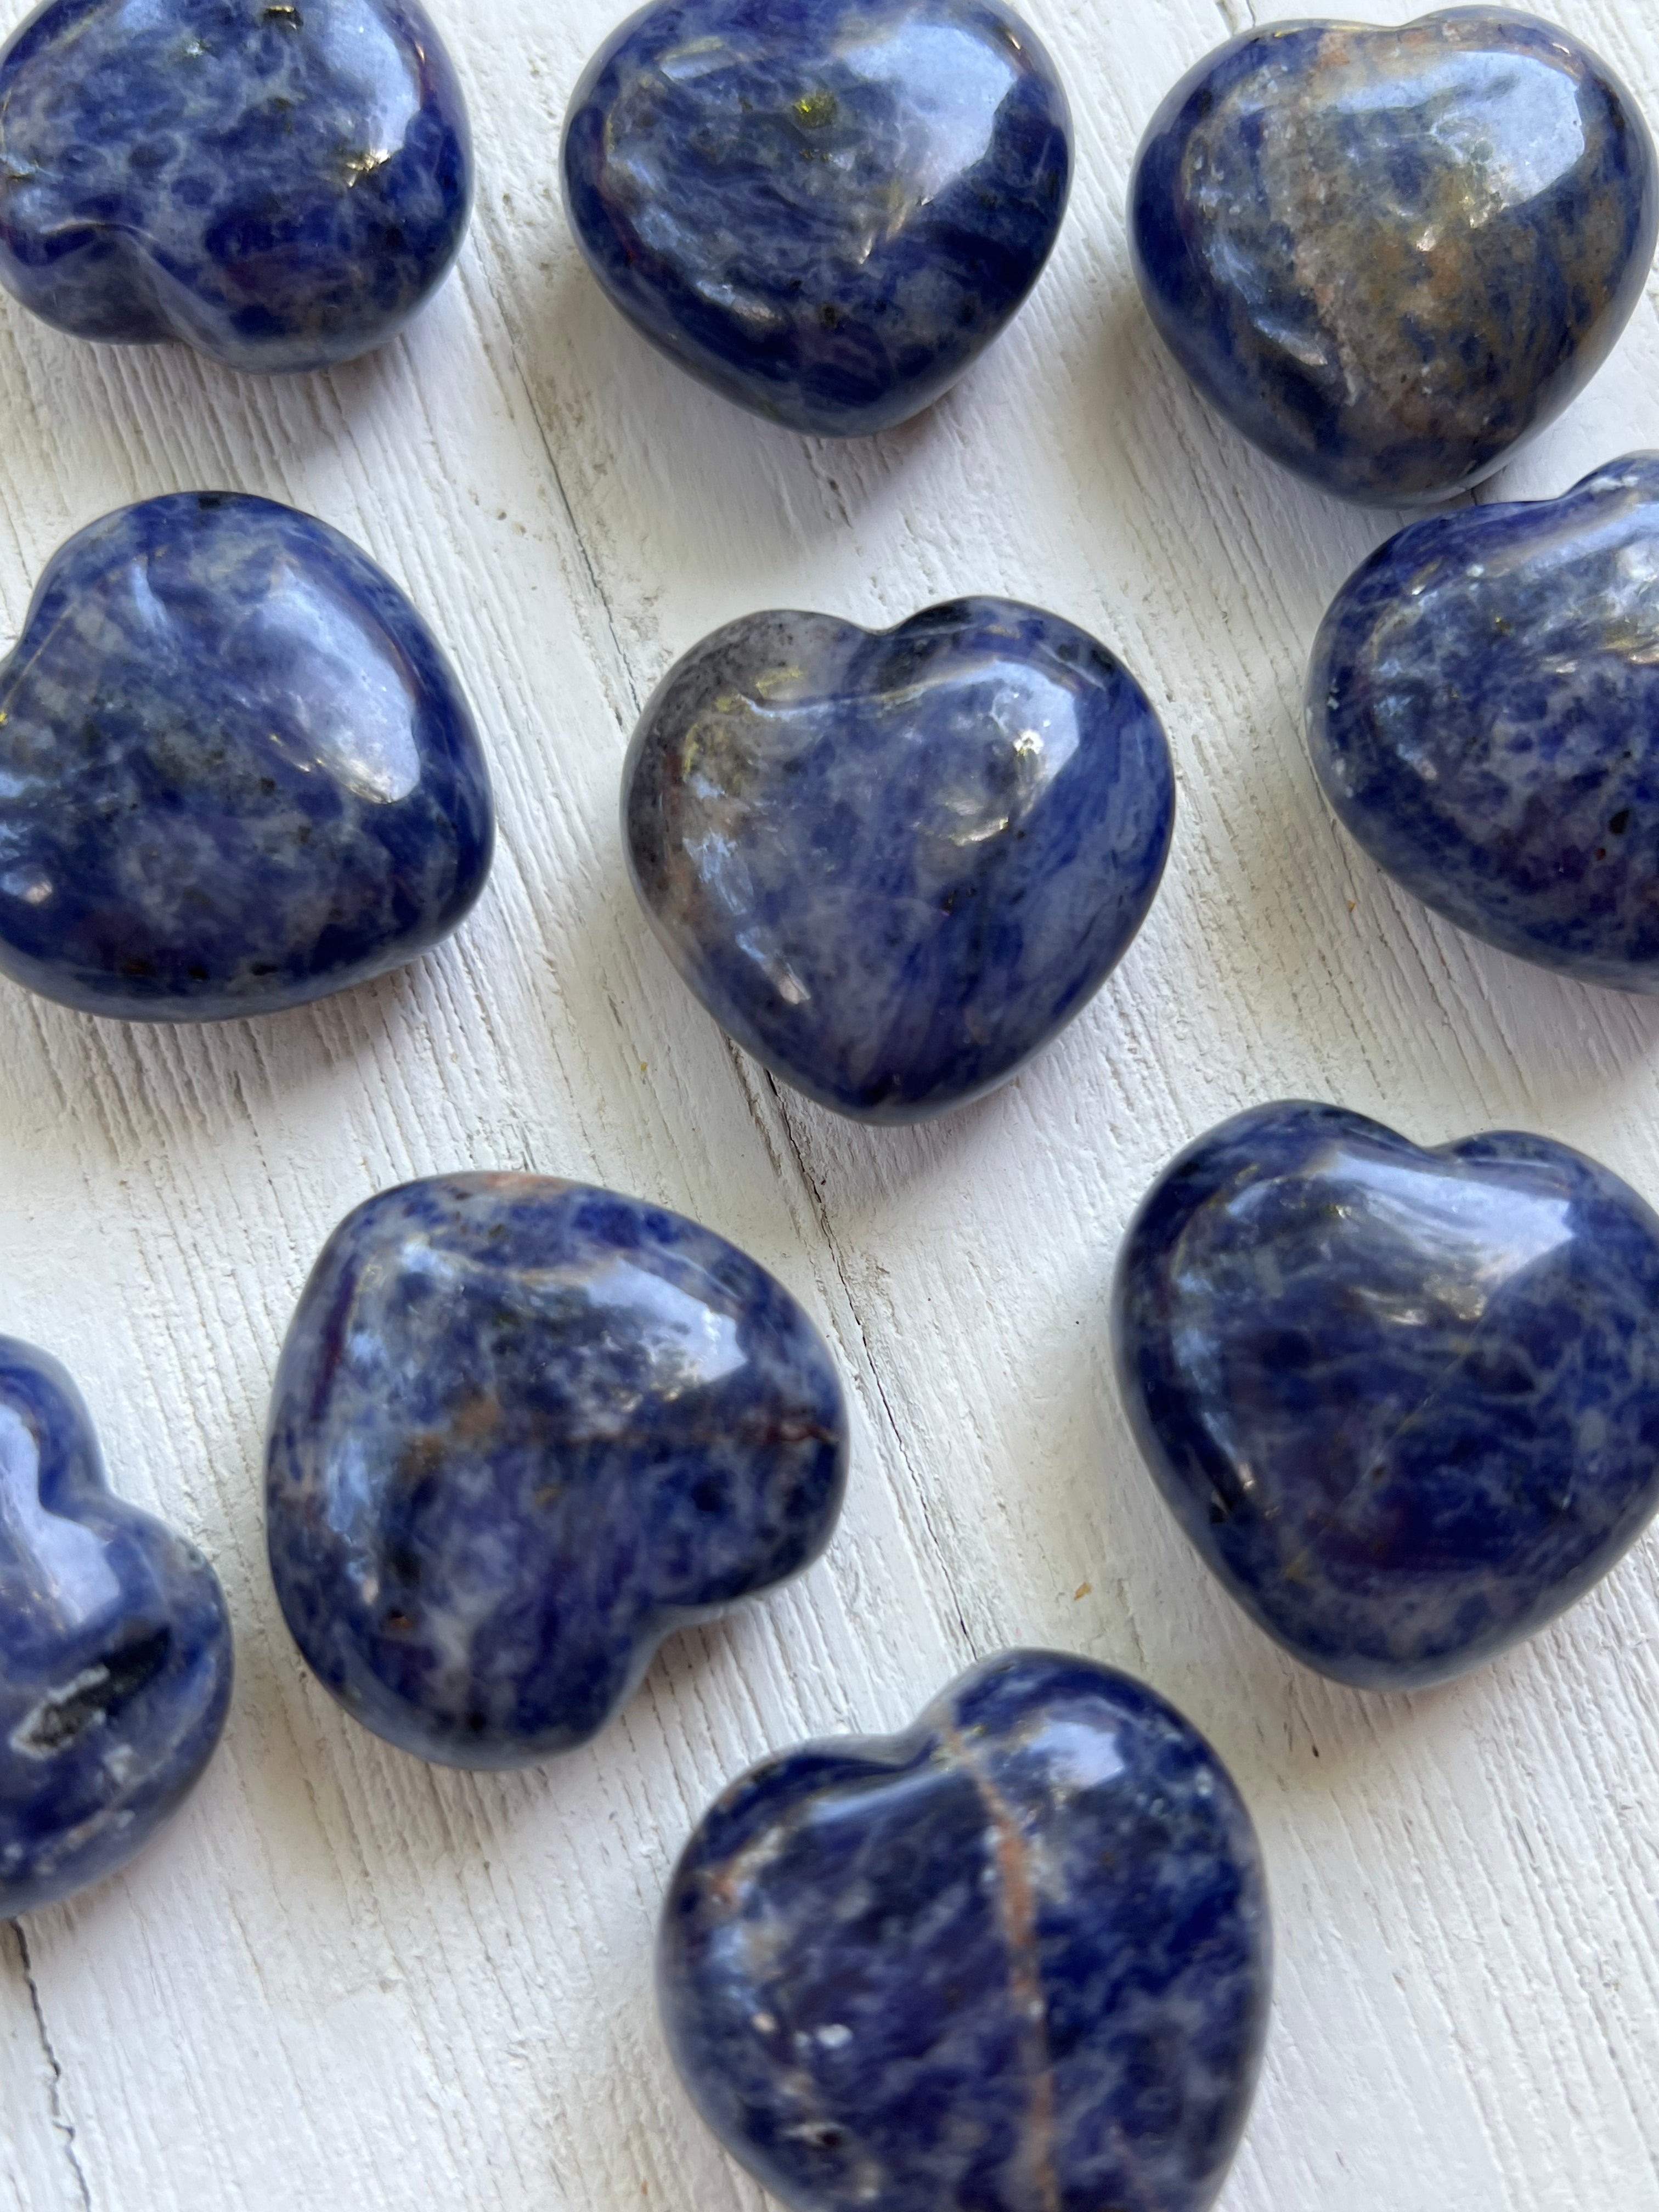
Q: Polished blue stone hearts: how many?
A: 10